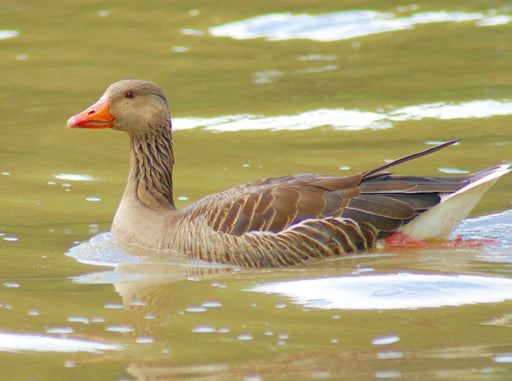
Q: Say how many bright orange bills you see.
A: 1